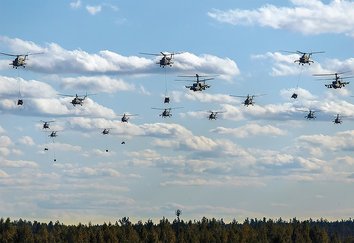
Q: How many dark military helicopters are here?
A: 15